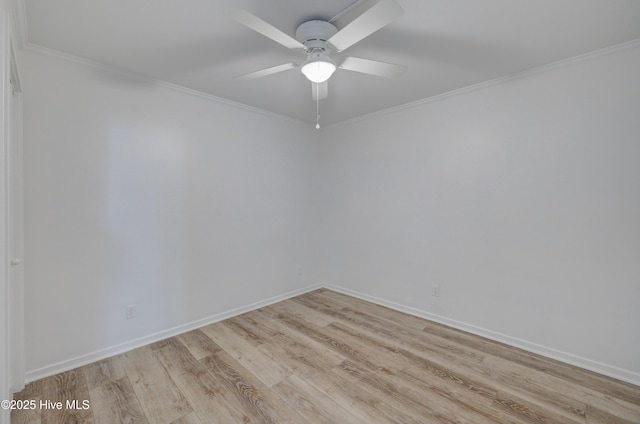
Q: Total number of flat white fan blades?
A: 5